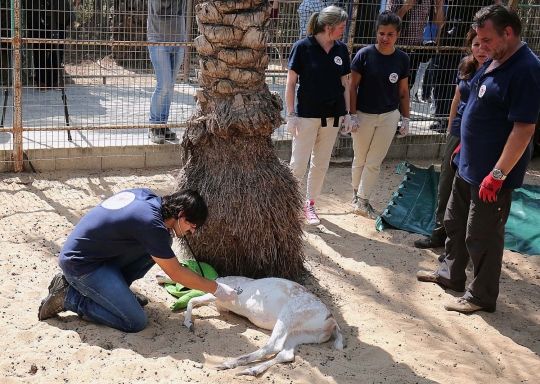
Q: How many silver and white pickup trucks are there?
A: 0